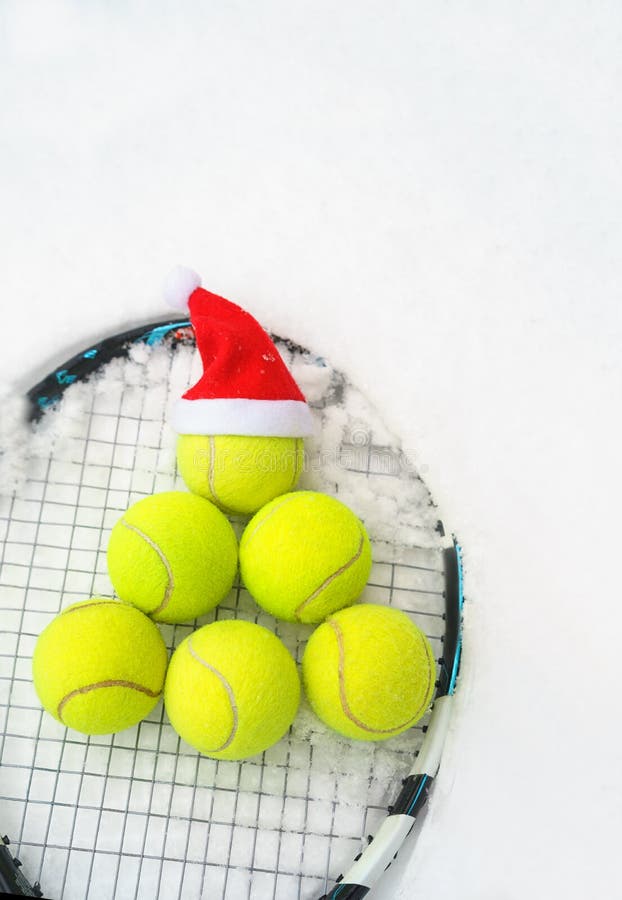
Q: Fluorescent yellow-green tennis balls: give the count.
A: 6